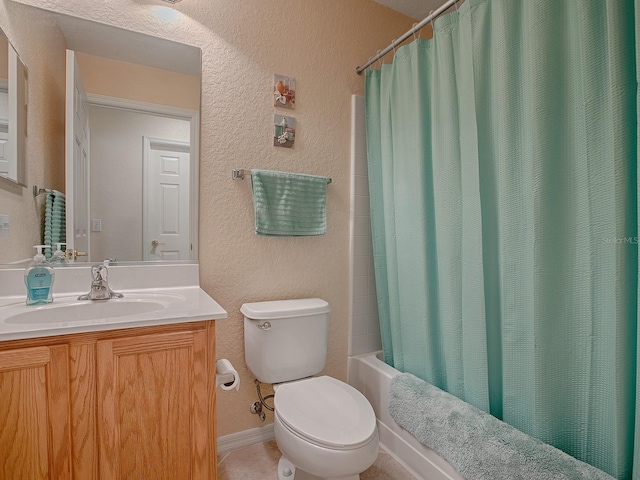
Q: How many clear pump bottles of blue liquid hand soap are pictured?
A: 1